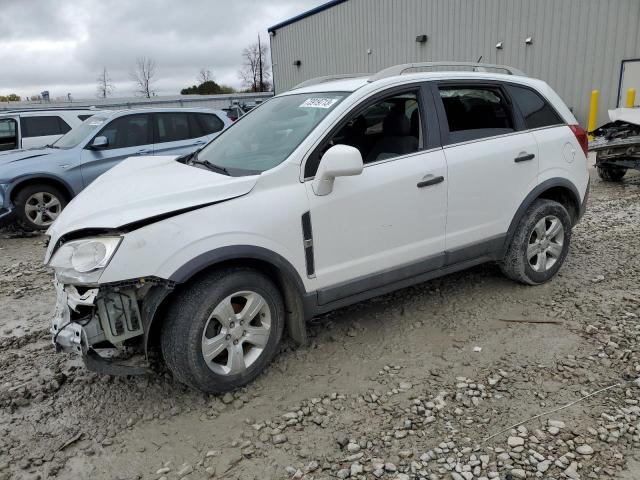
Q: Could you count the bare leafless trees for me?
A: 4